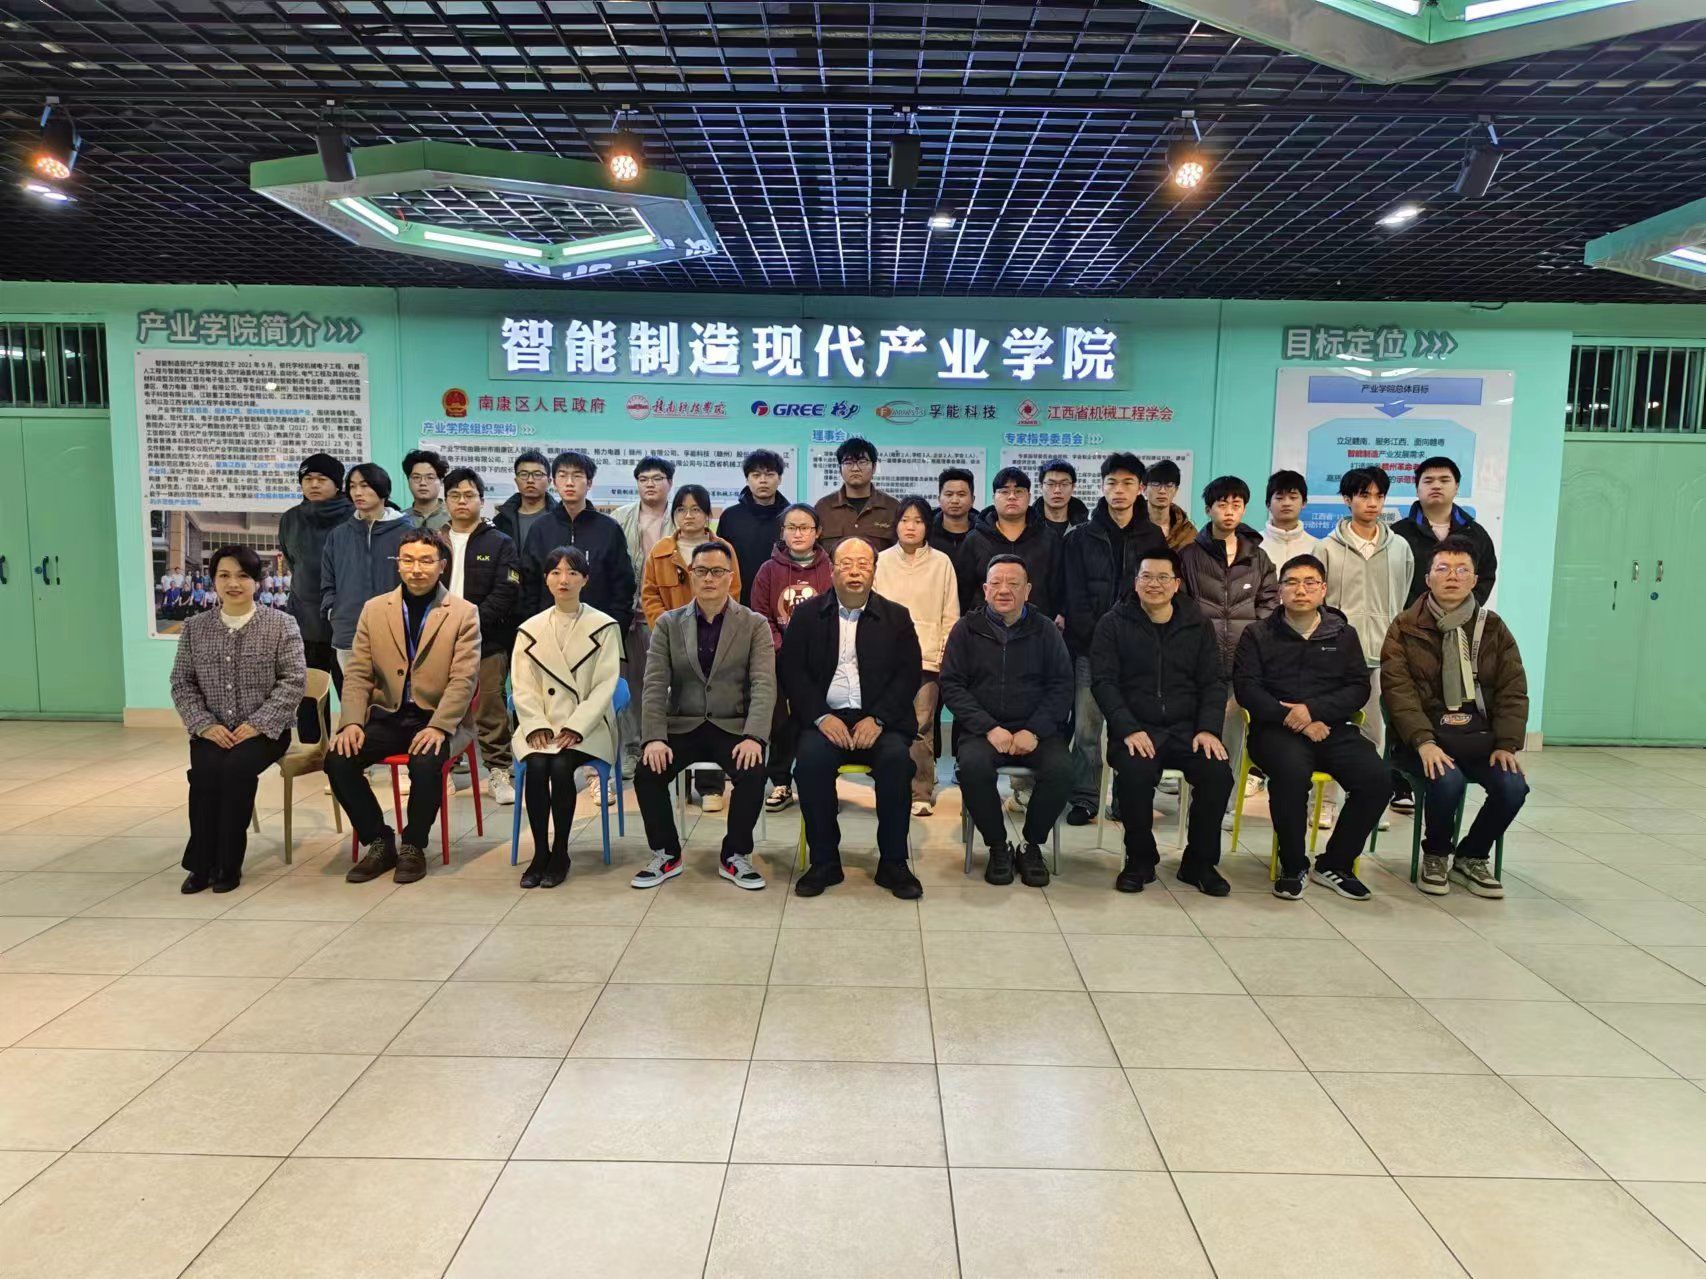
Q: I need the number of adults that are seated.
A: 9